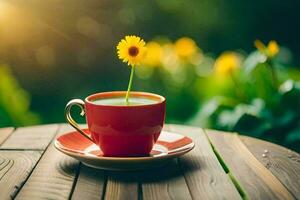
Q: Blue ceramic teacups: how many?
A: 0